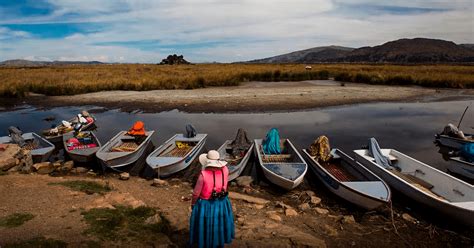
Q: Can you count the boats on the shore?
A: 11